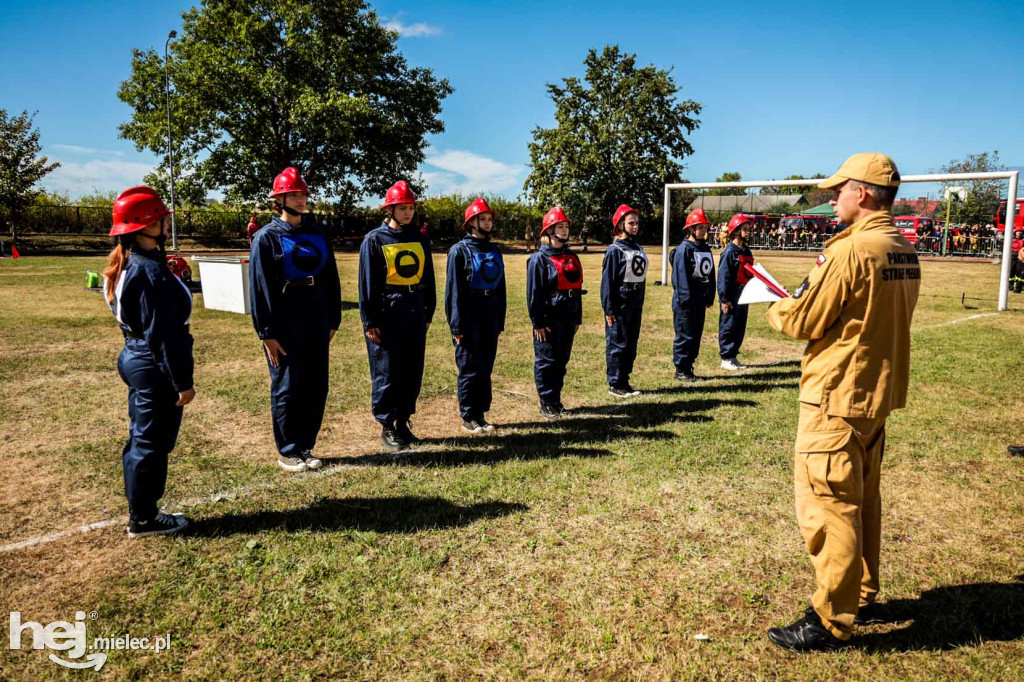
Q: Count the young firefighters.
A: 8